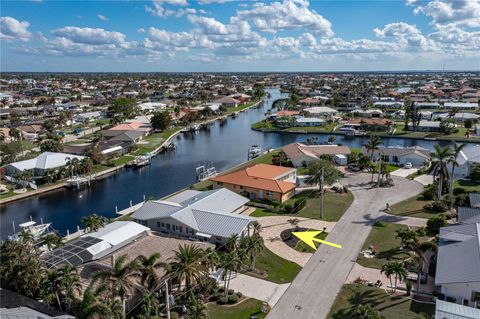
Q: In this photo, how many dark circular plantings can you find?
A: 1